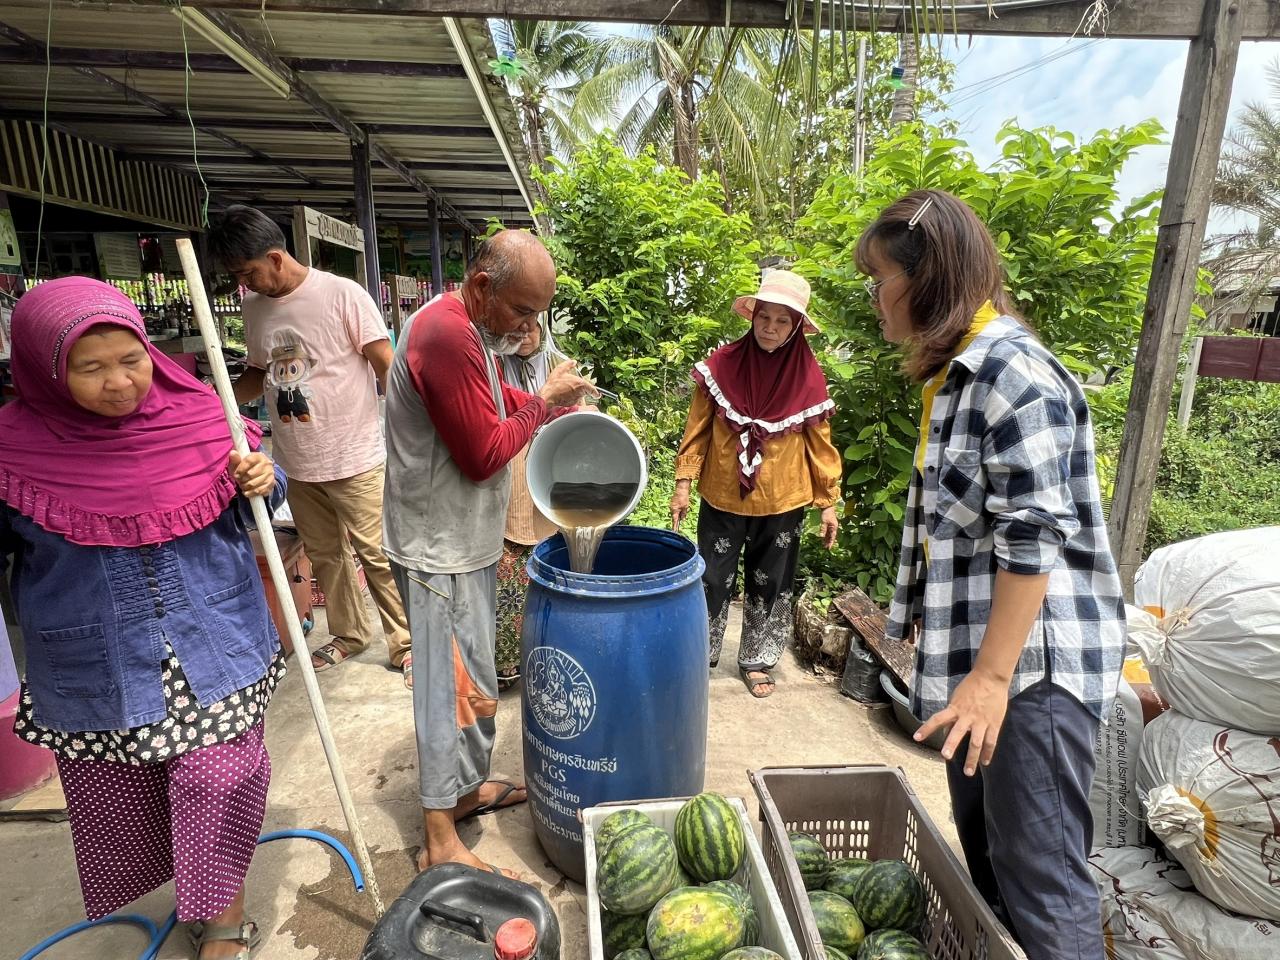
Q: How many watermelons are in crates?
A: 15